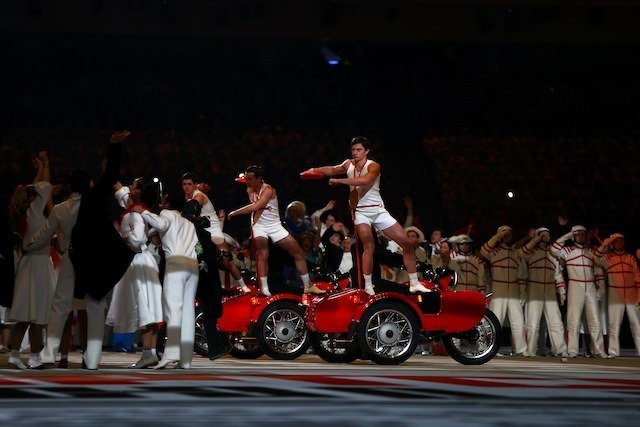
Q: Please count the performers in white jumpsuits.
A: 5